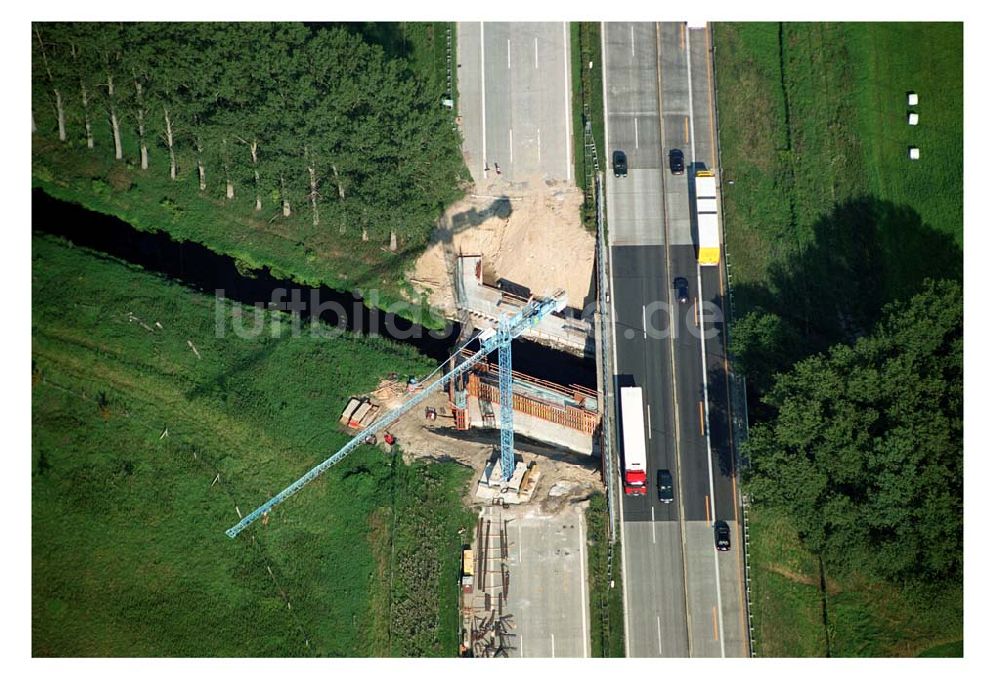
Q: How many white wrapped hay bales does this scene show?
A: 3